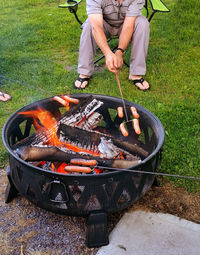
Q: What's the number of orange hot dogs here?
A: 8